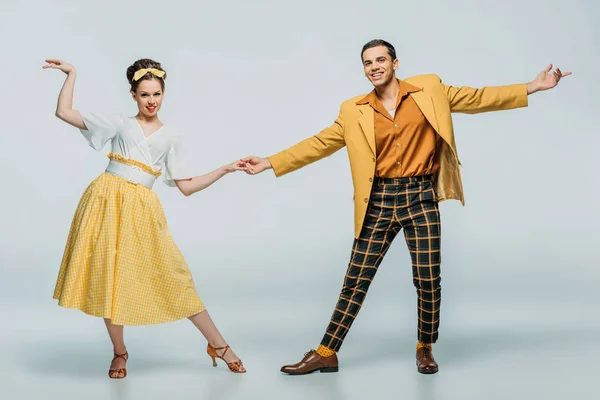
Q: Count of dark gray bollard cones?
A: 0